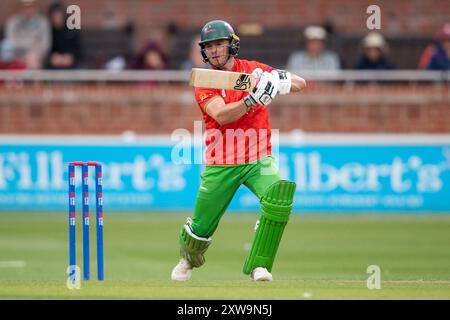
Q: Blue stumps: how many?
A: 3